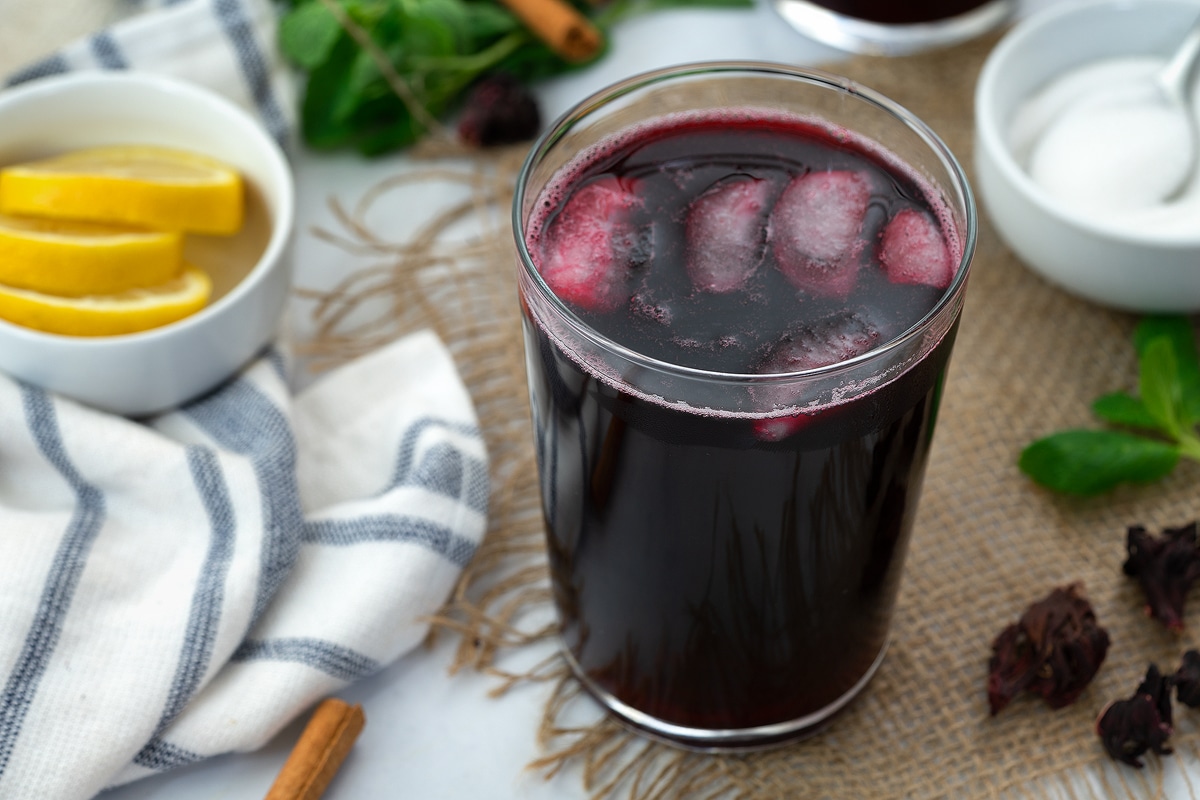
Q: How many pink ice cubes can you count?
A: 5